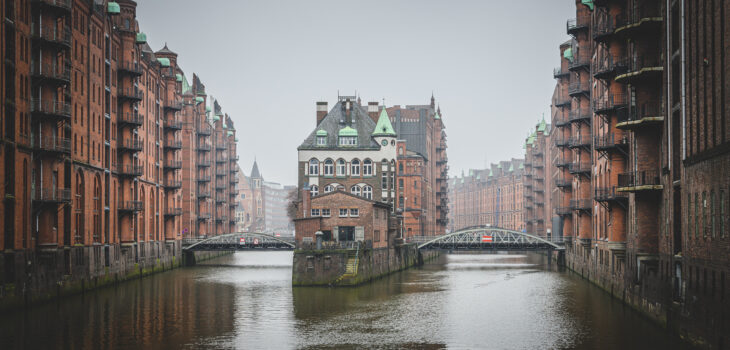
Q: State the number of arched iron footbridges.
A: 2